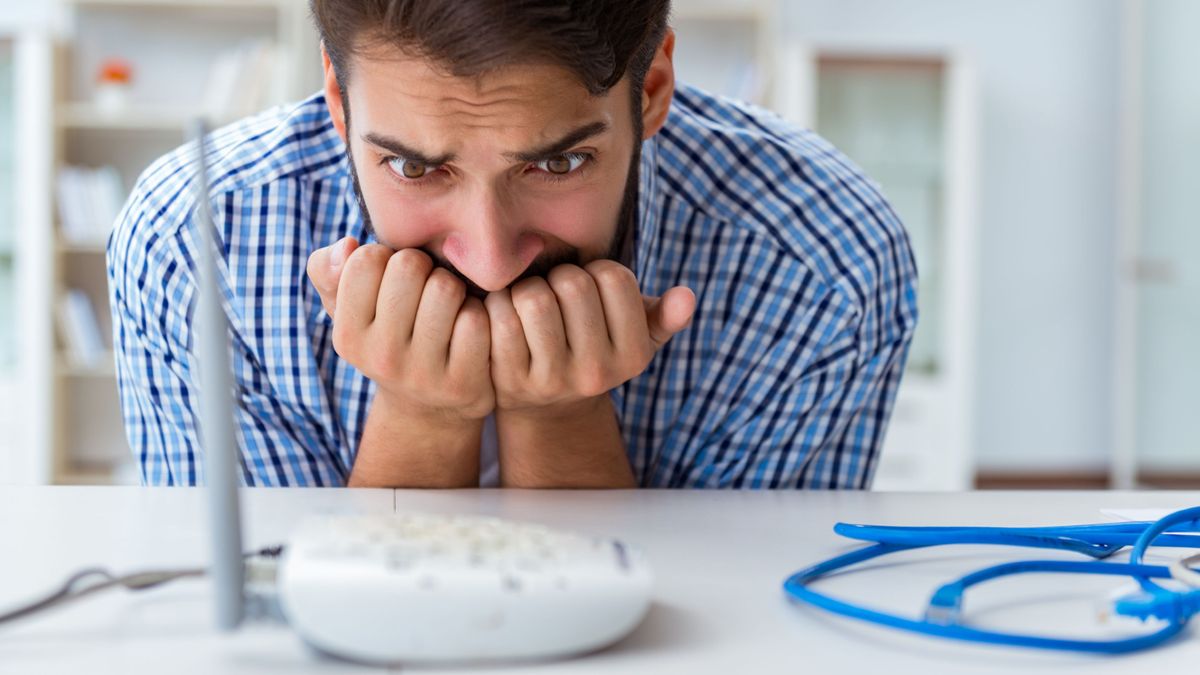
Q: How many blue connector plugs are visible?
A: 2